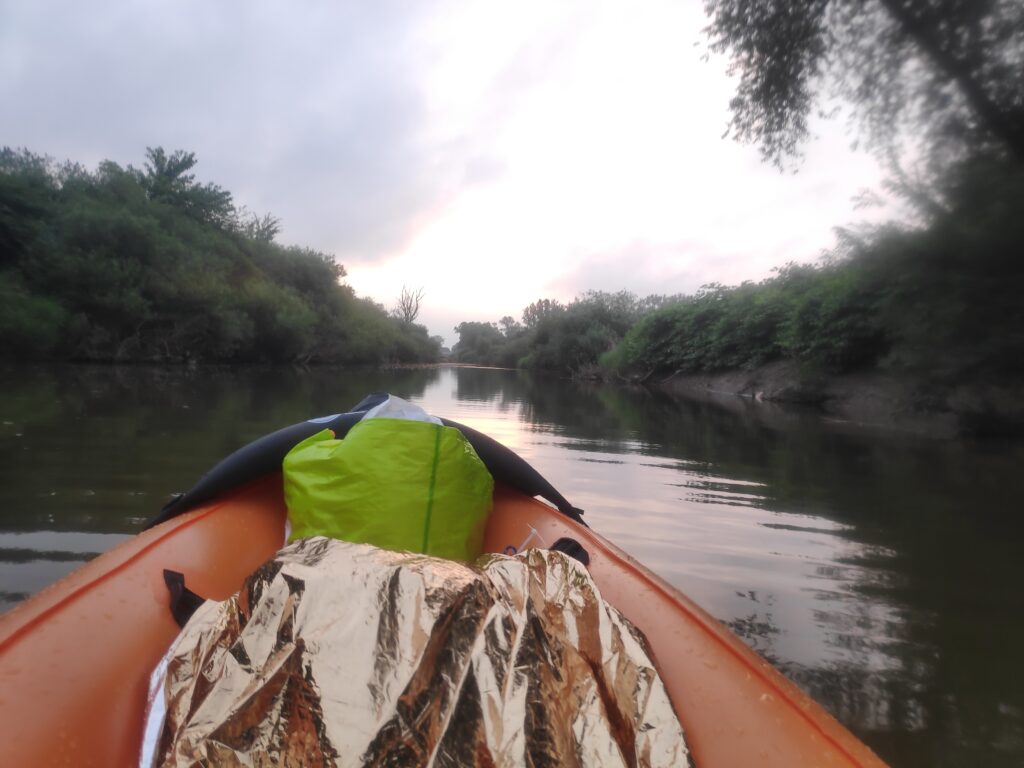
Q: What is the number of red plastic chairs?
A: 0